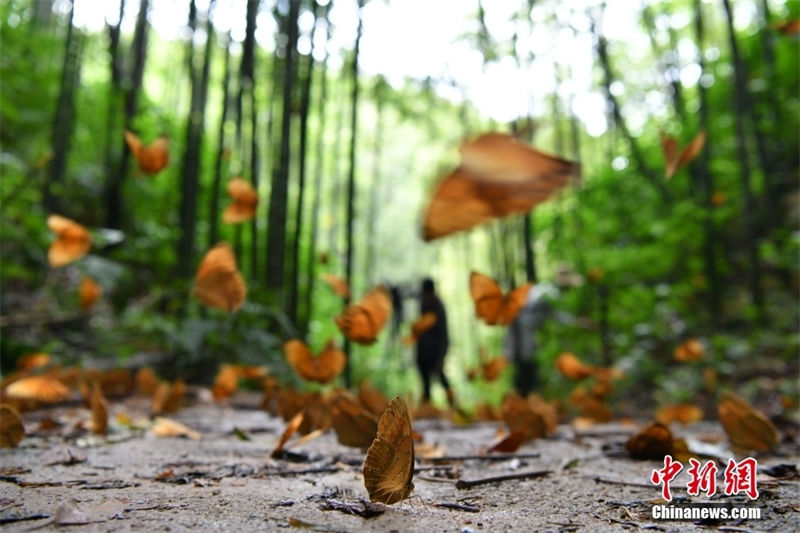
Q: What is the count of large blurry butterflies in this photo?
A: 1